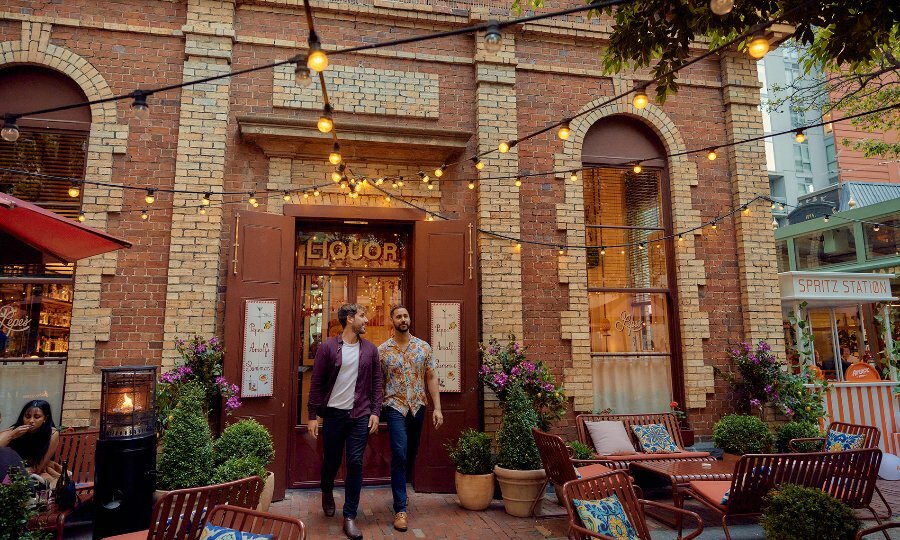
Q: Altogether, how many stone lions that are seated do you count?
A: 0